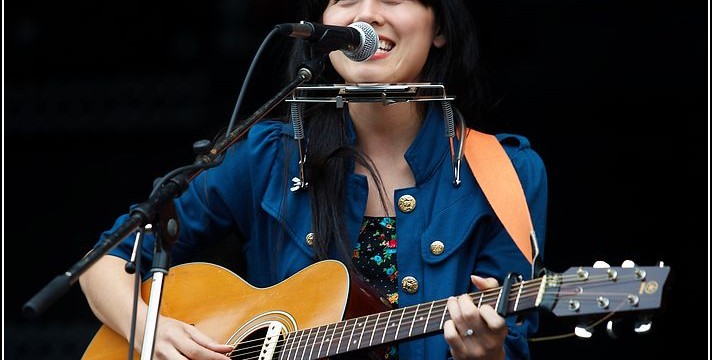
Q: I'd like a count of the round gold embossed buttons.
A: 4